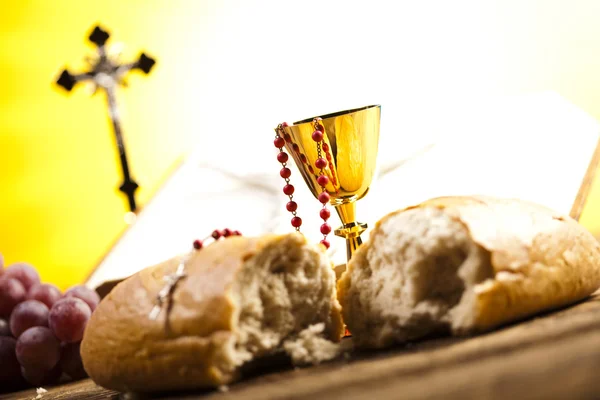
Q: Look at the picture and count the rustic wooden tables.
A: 1